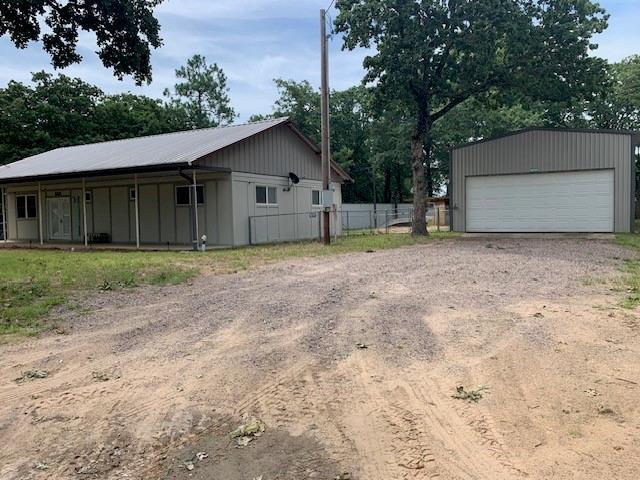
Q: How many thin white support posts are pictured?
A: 5